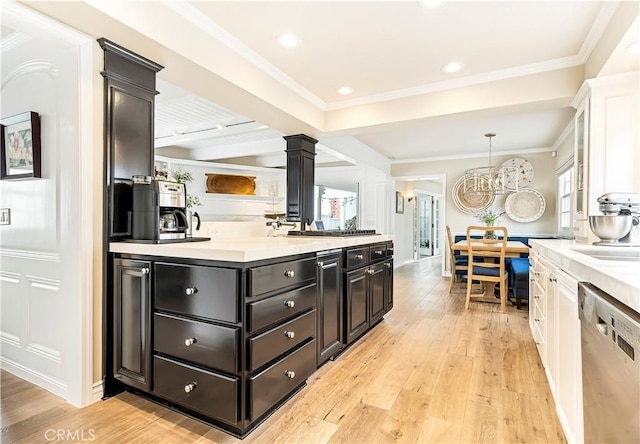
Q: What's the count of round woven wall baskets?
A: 3